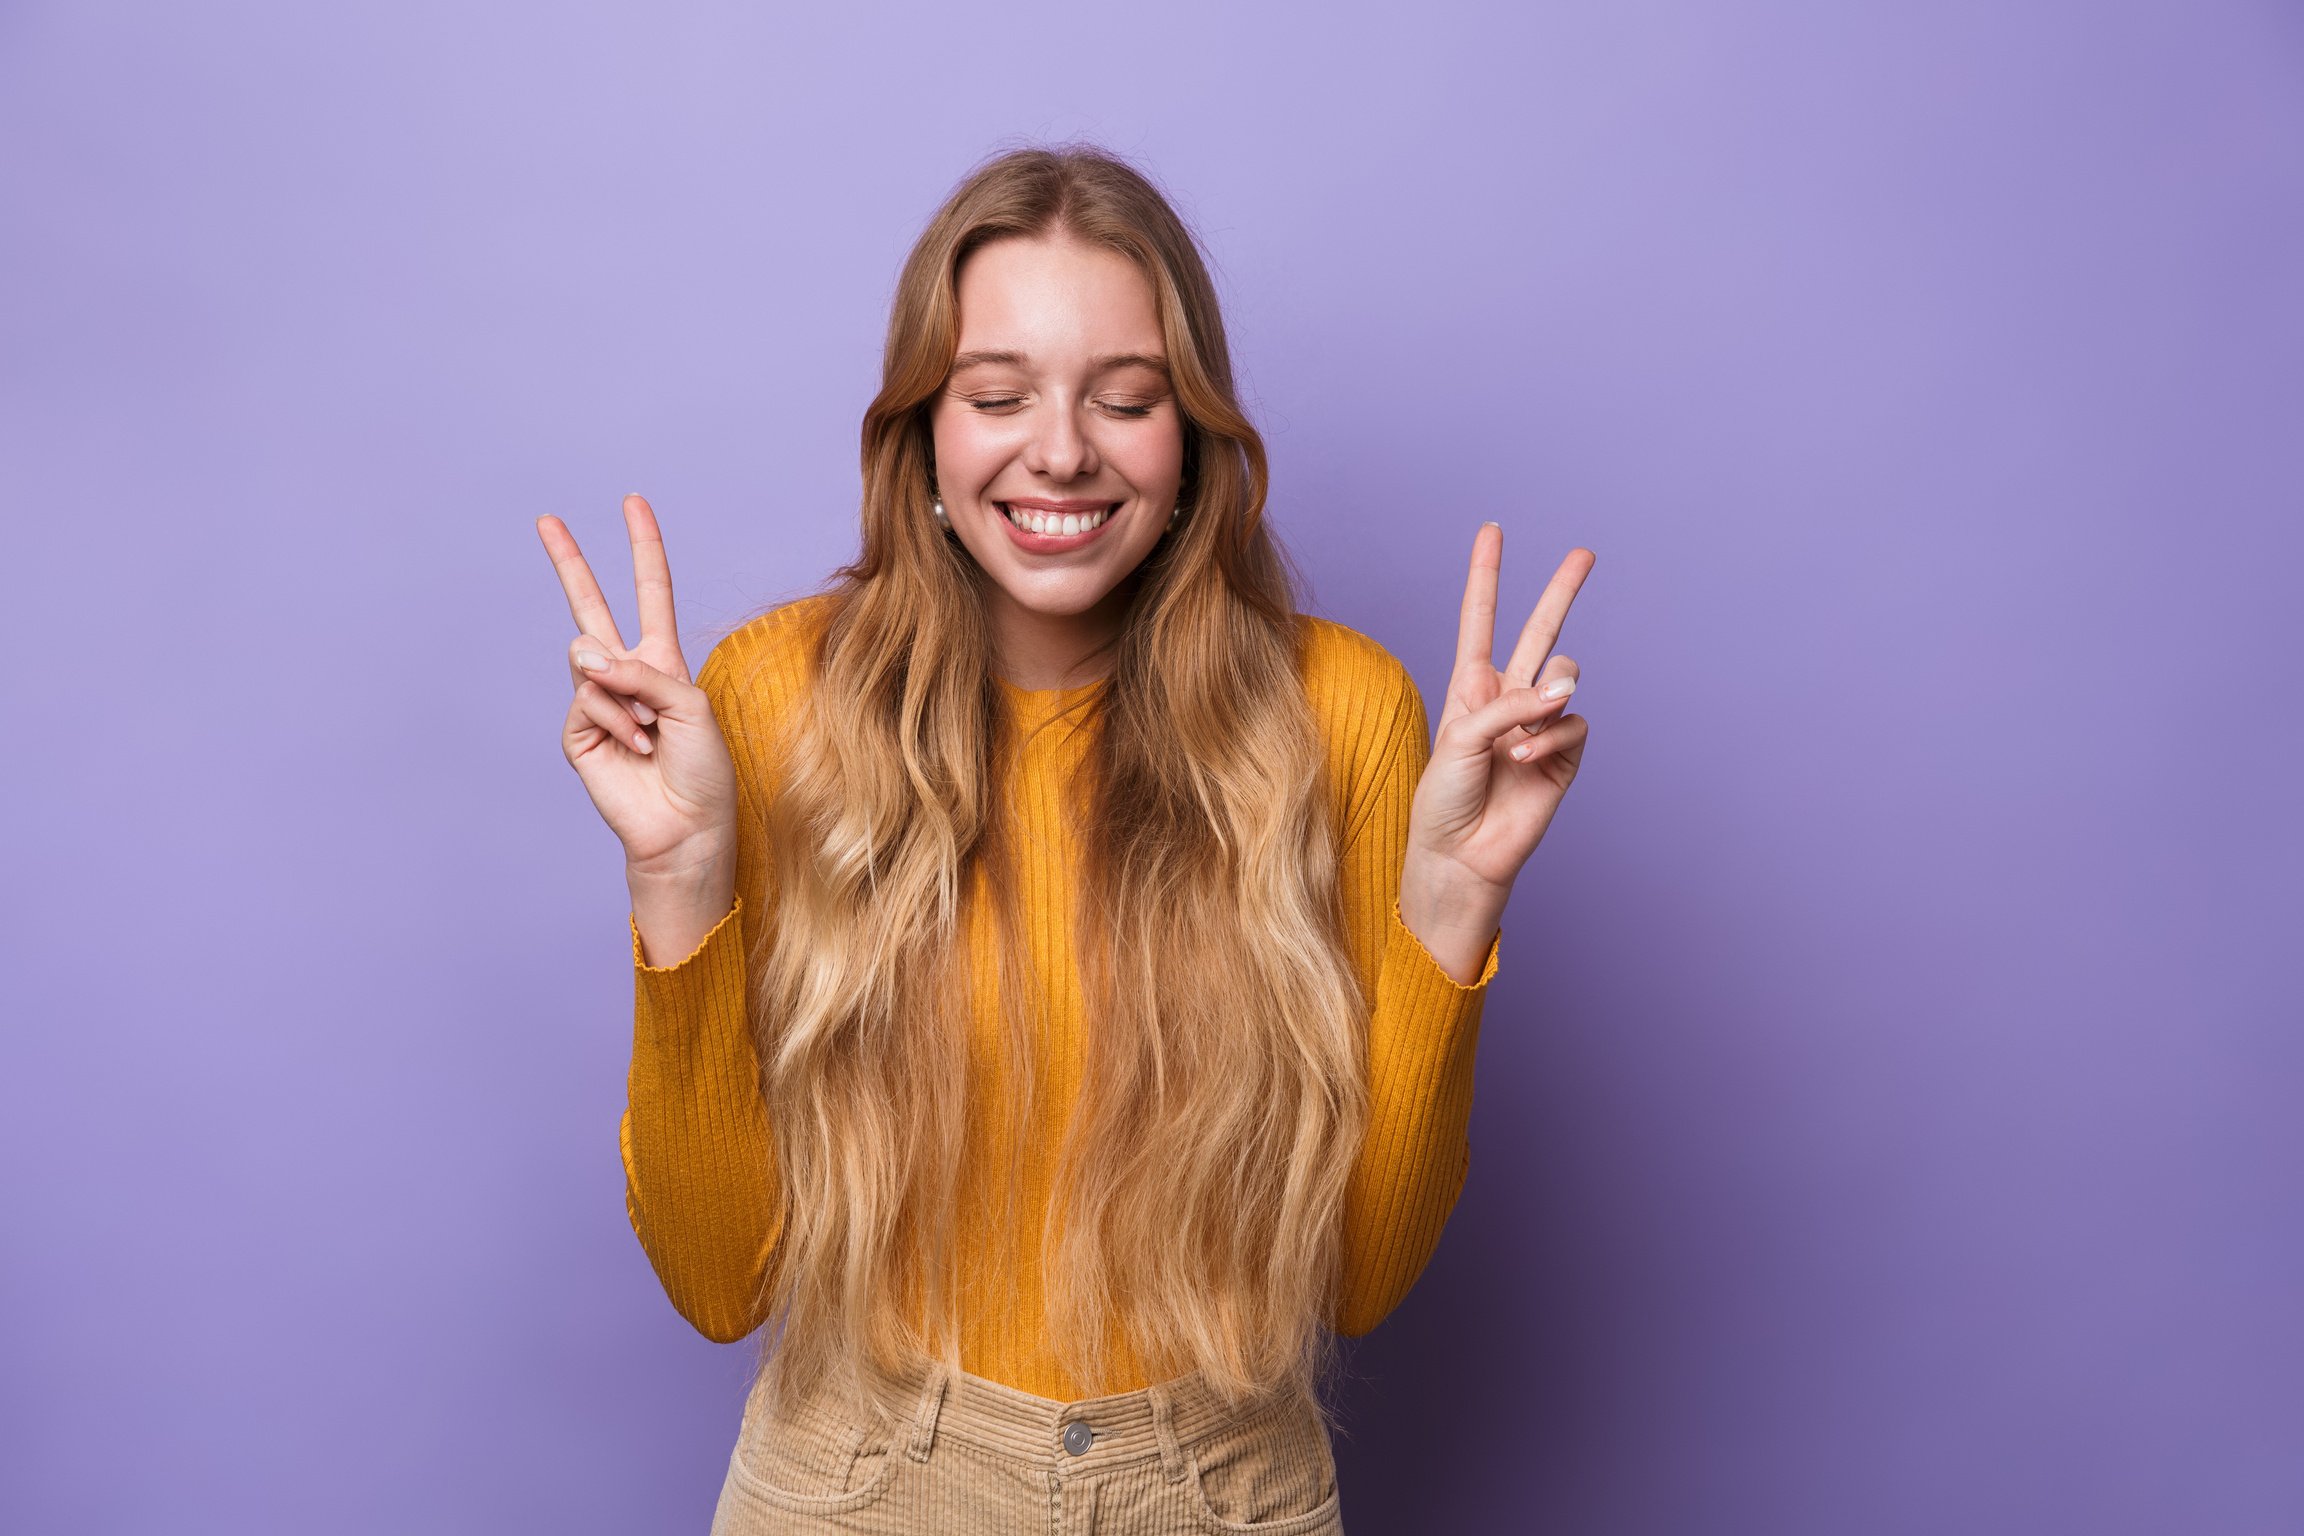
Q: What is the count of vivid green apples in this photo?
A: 0